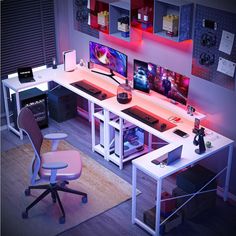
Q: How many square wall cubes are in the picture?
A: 4